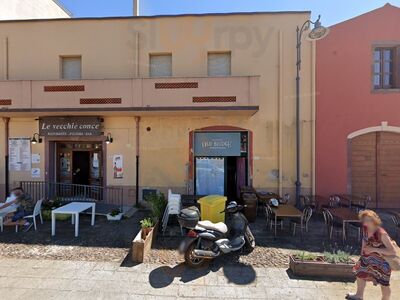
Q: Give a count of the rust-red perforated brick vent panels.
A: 5